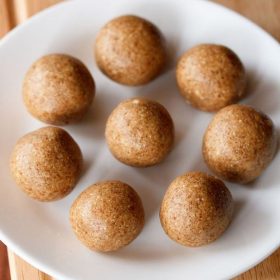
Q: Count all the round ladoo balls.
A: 8